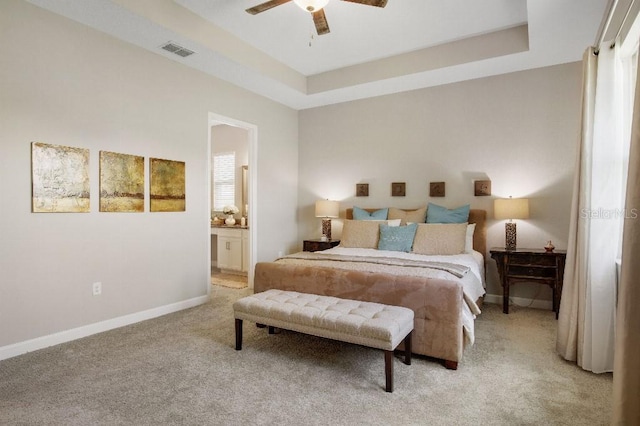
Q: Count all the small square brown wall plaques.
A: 4